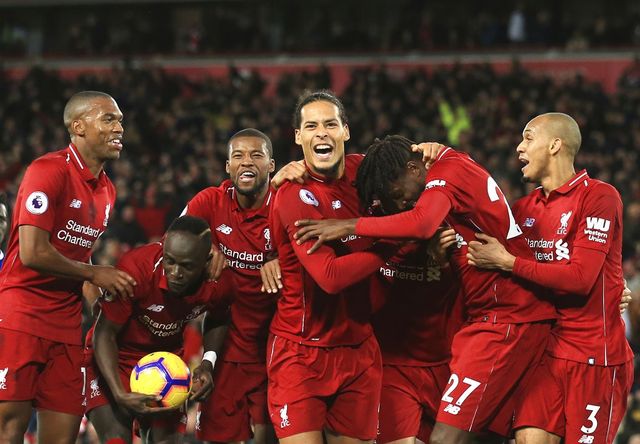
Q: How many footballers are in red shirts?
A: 7